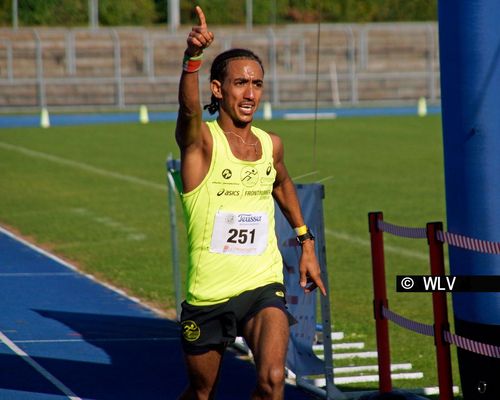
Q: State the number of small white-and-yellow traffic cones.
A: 4